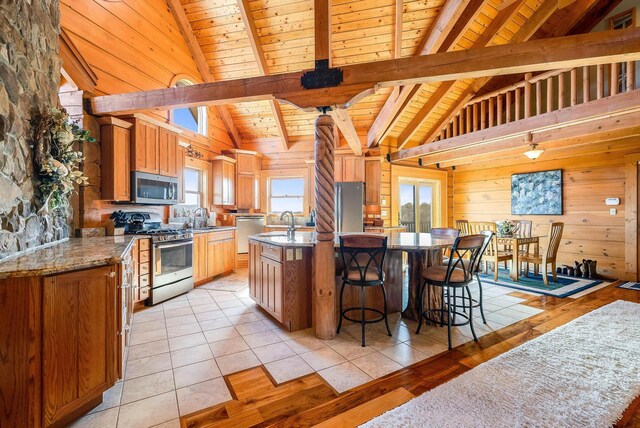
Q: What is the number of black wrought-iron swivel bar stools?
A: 4